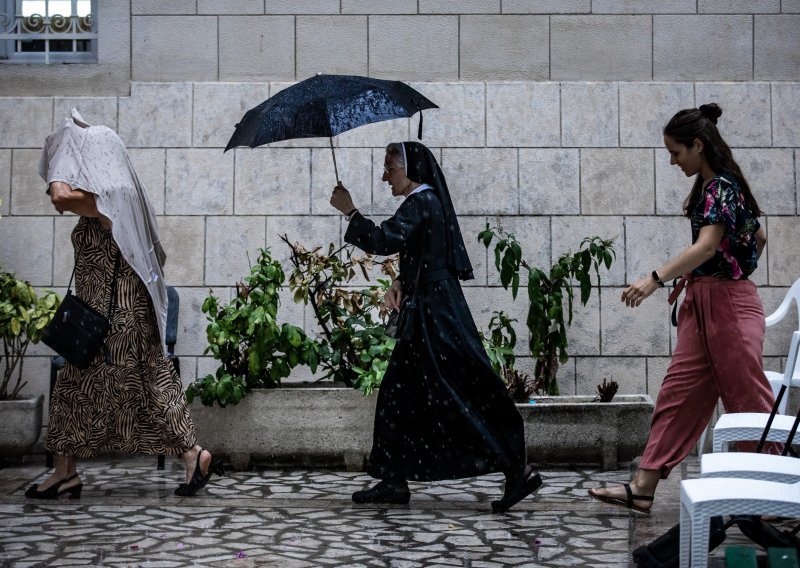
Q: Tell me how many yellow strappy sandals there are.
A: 0